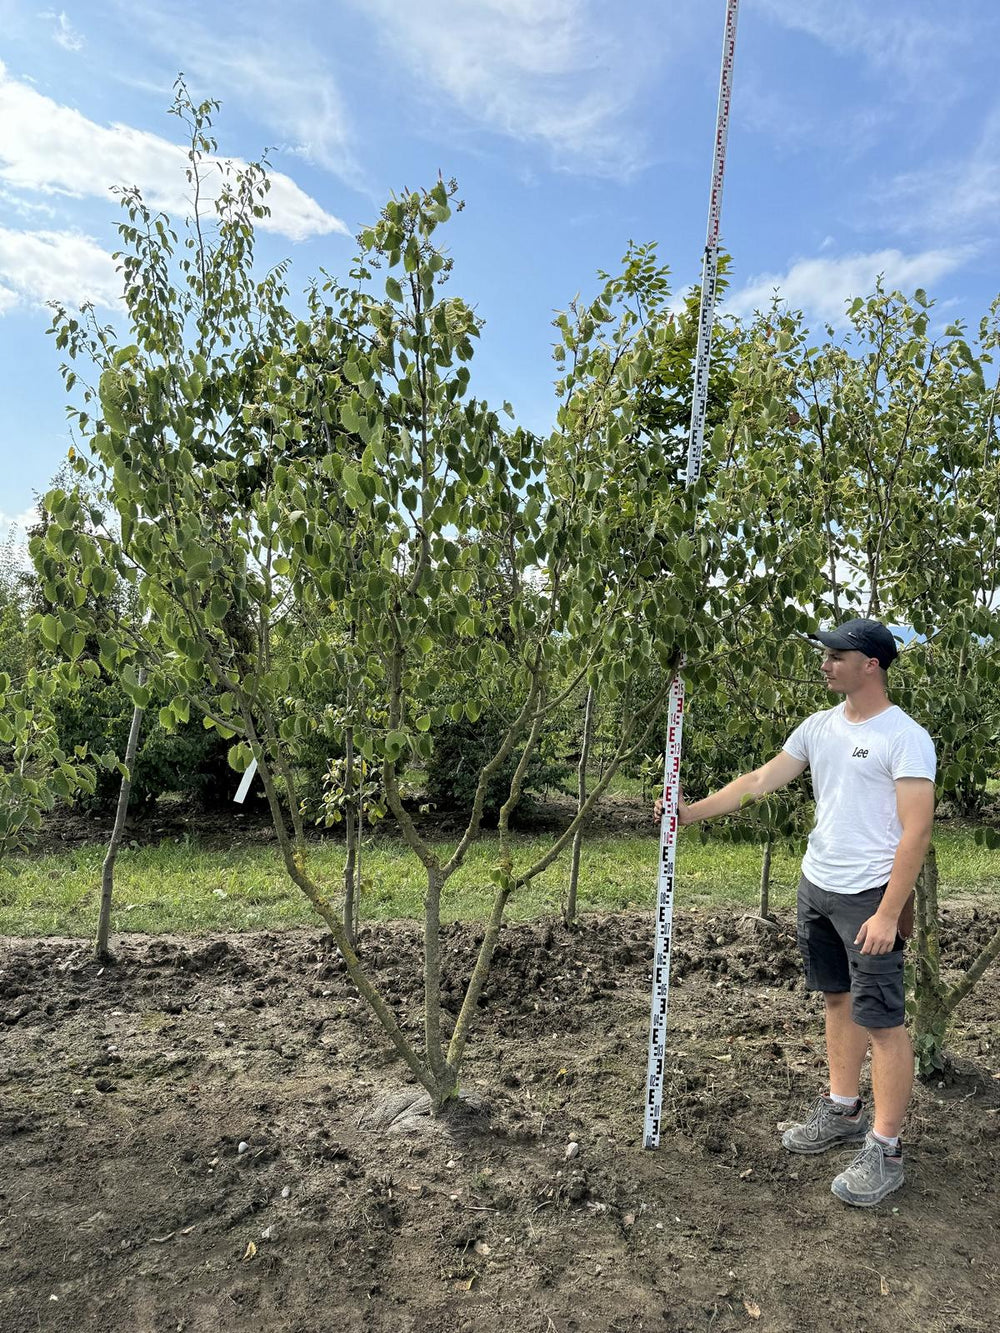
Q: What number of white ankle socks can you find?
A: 2